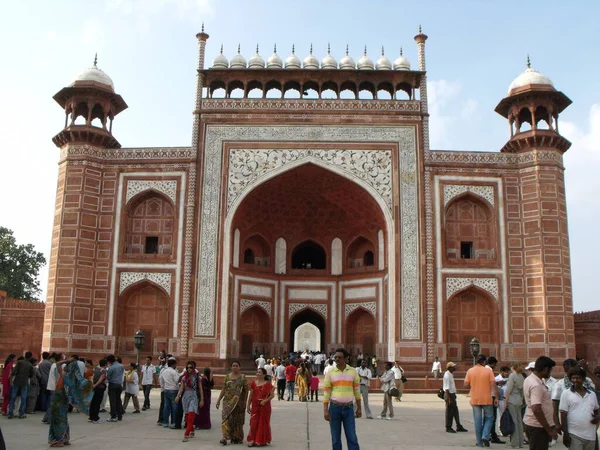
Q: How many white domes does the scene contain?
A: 13